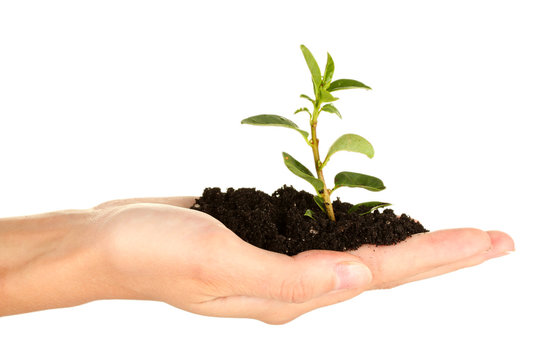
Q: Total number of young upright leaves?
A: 2